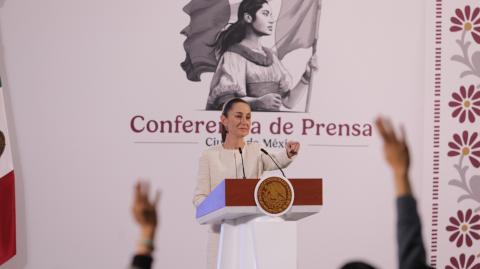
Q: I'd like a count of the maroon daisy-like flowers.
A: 5